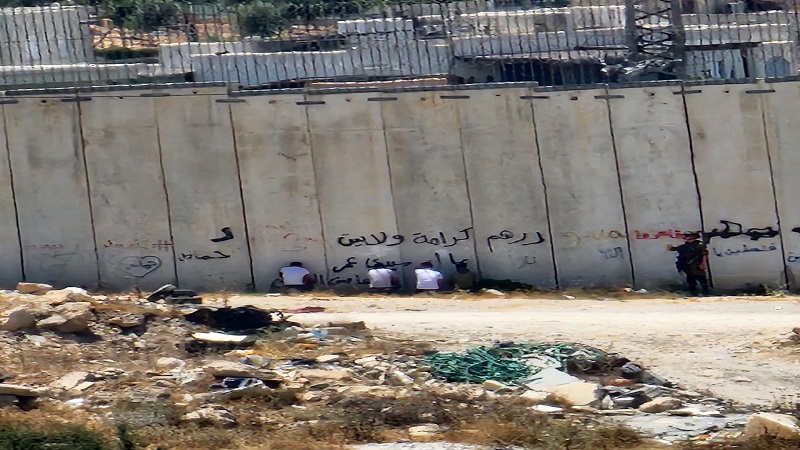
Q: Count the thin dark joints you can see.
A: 11